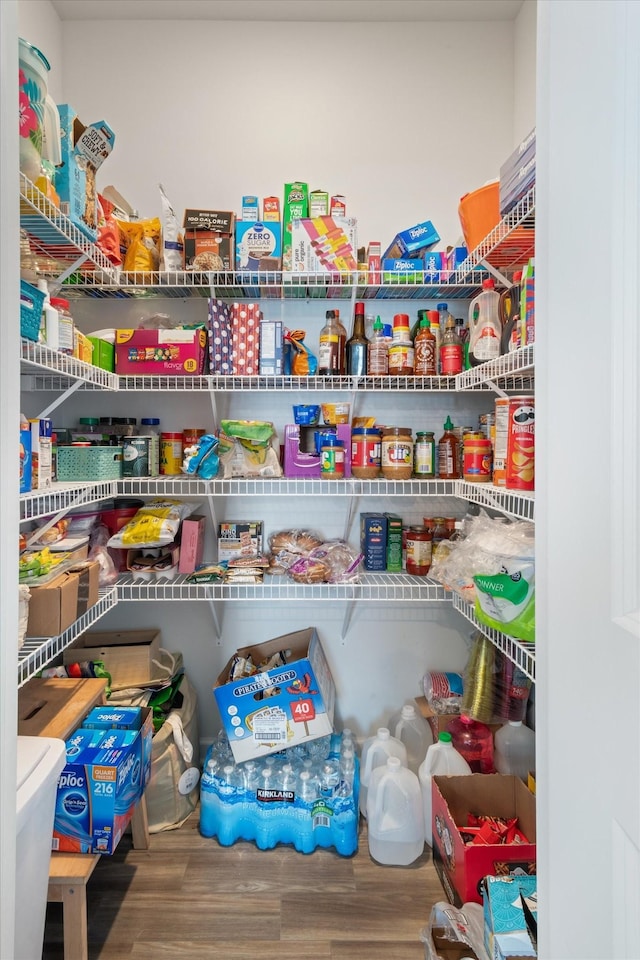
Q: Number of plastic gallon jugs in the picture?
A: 6